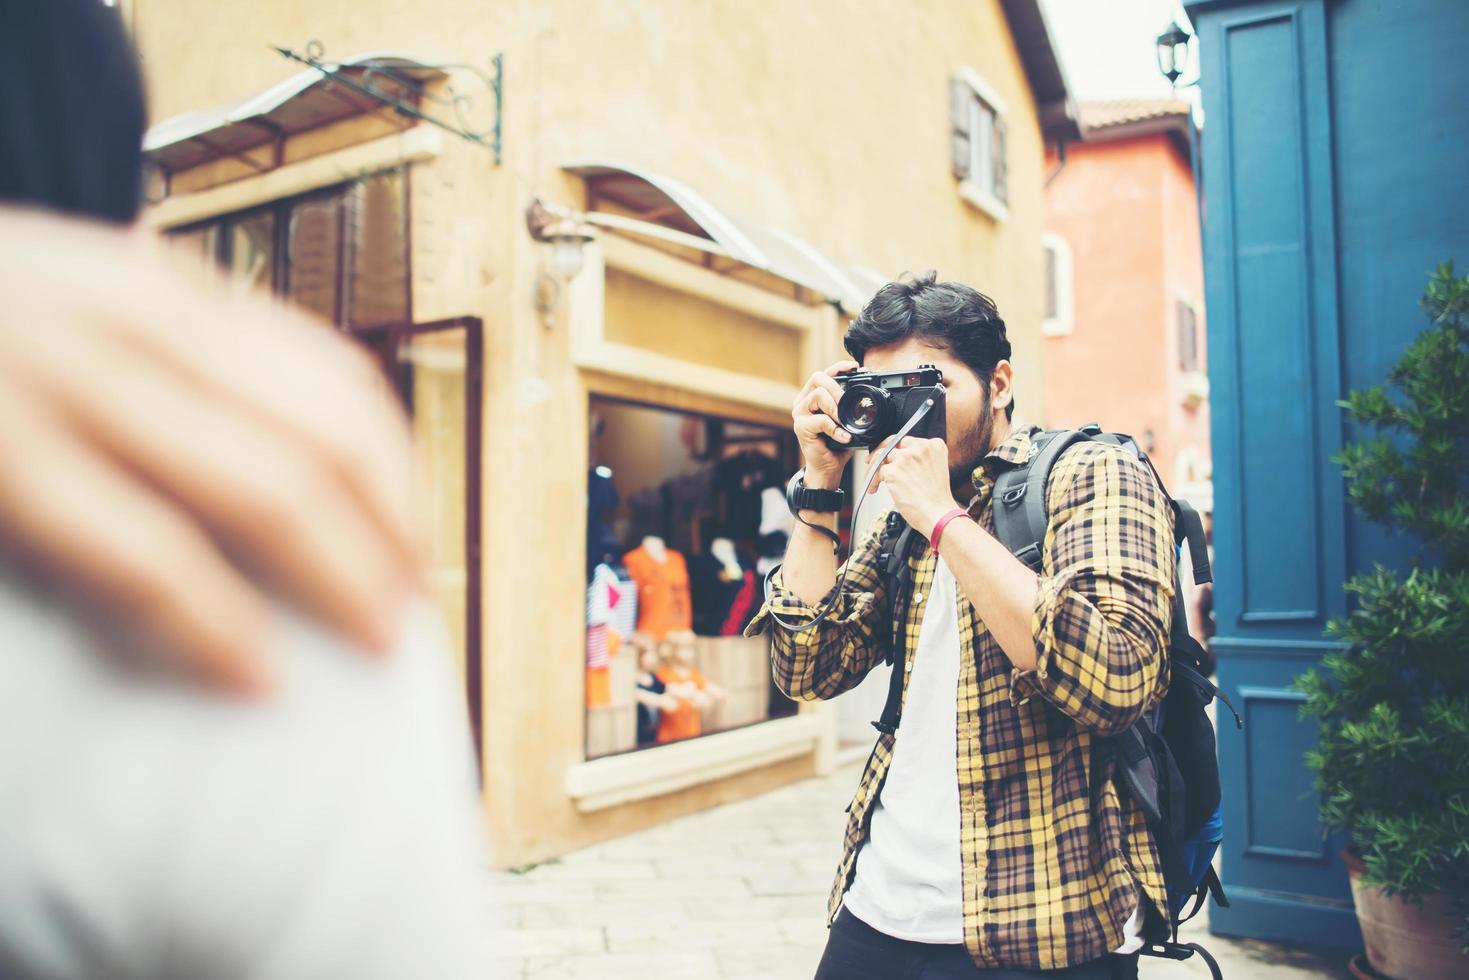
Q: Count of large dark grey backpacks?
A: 1